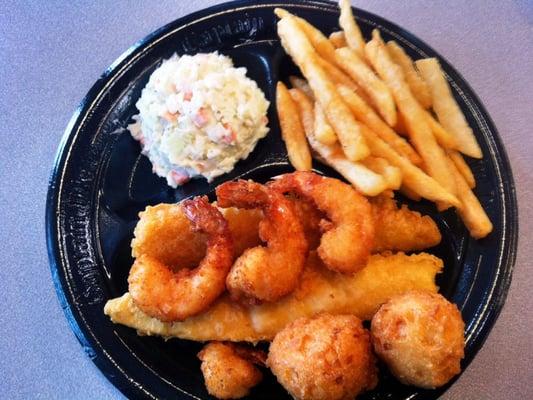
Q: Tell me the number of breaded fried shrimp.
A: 3